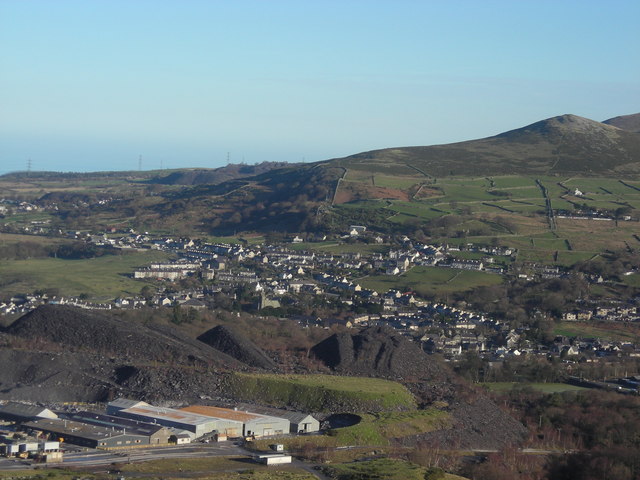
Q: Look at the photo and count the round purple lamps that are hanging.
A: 0